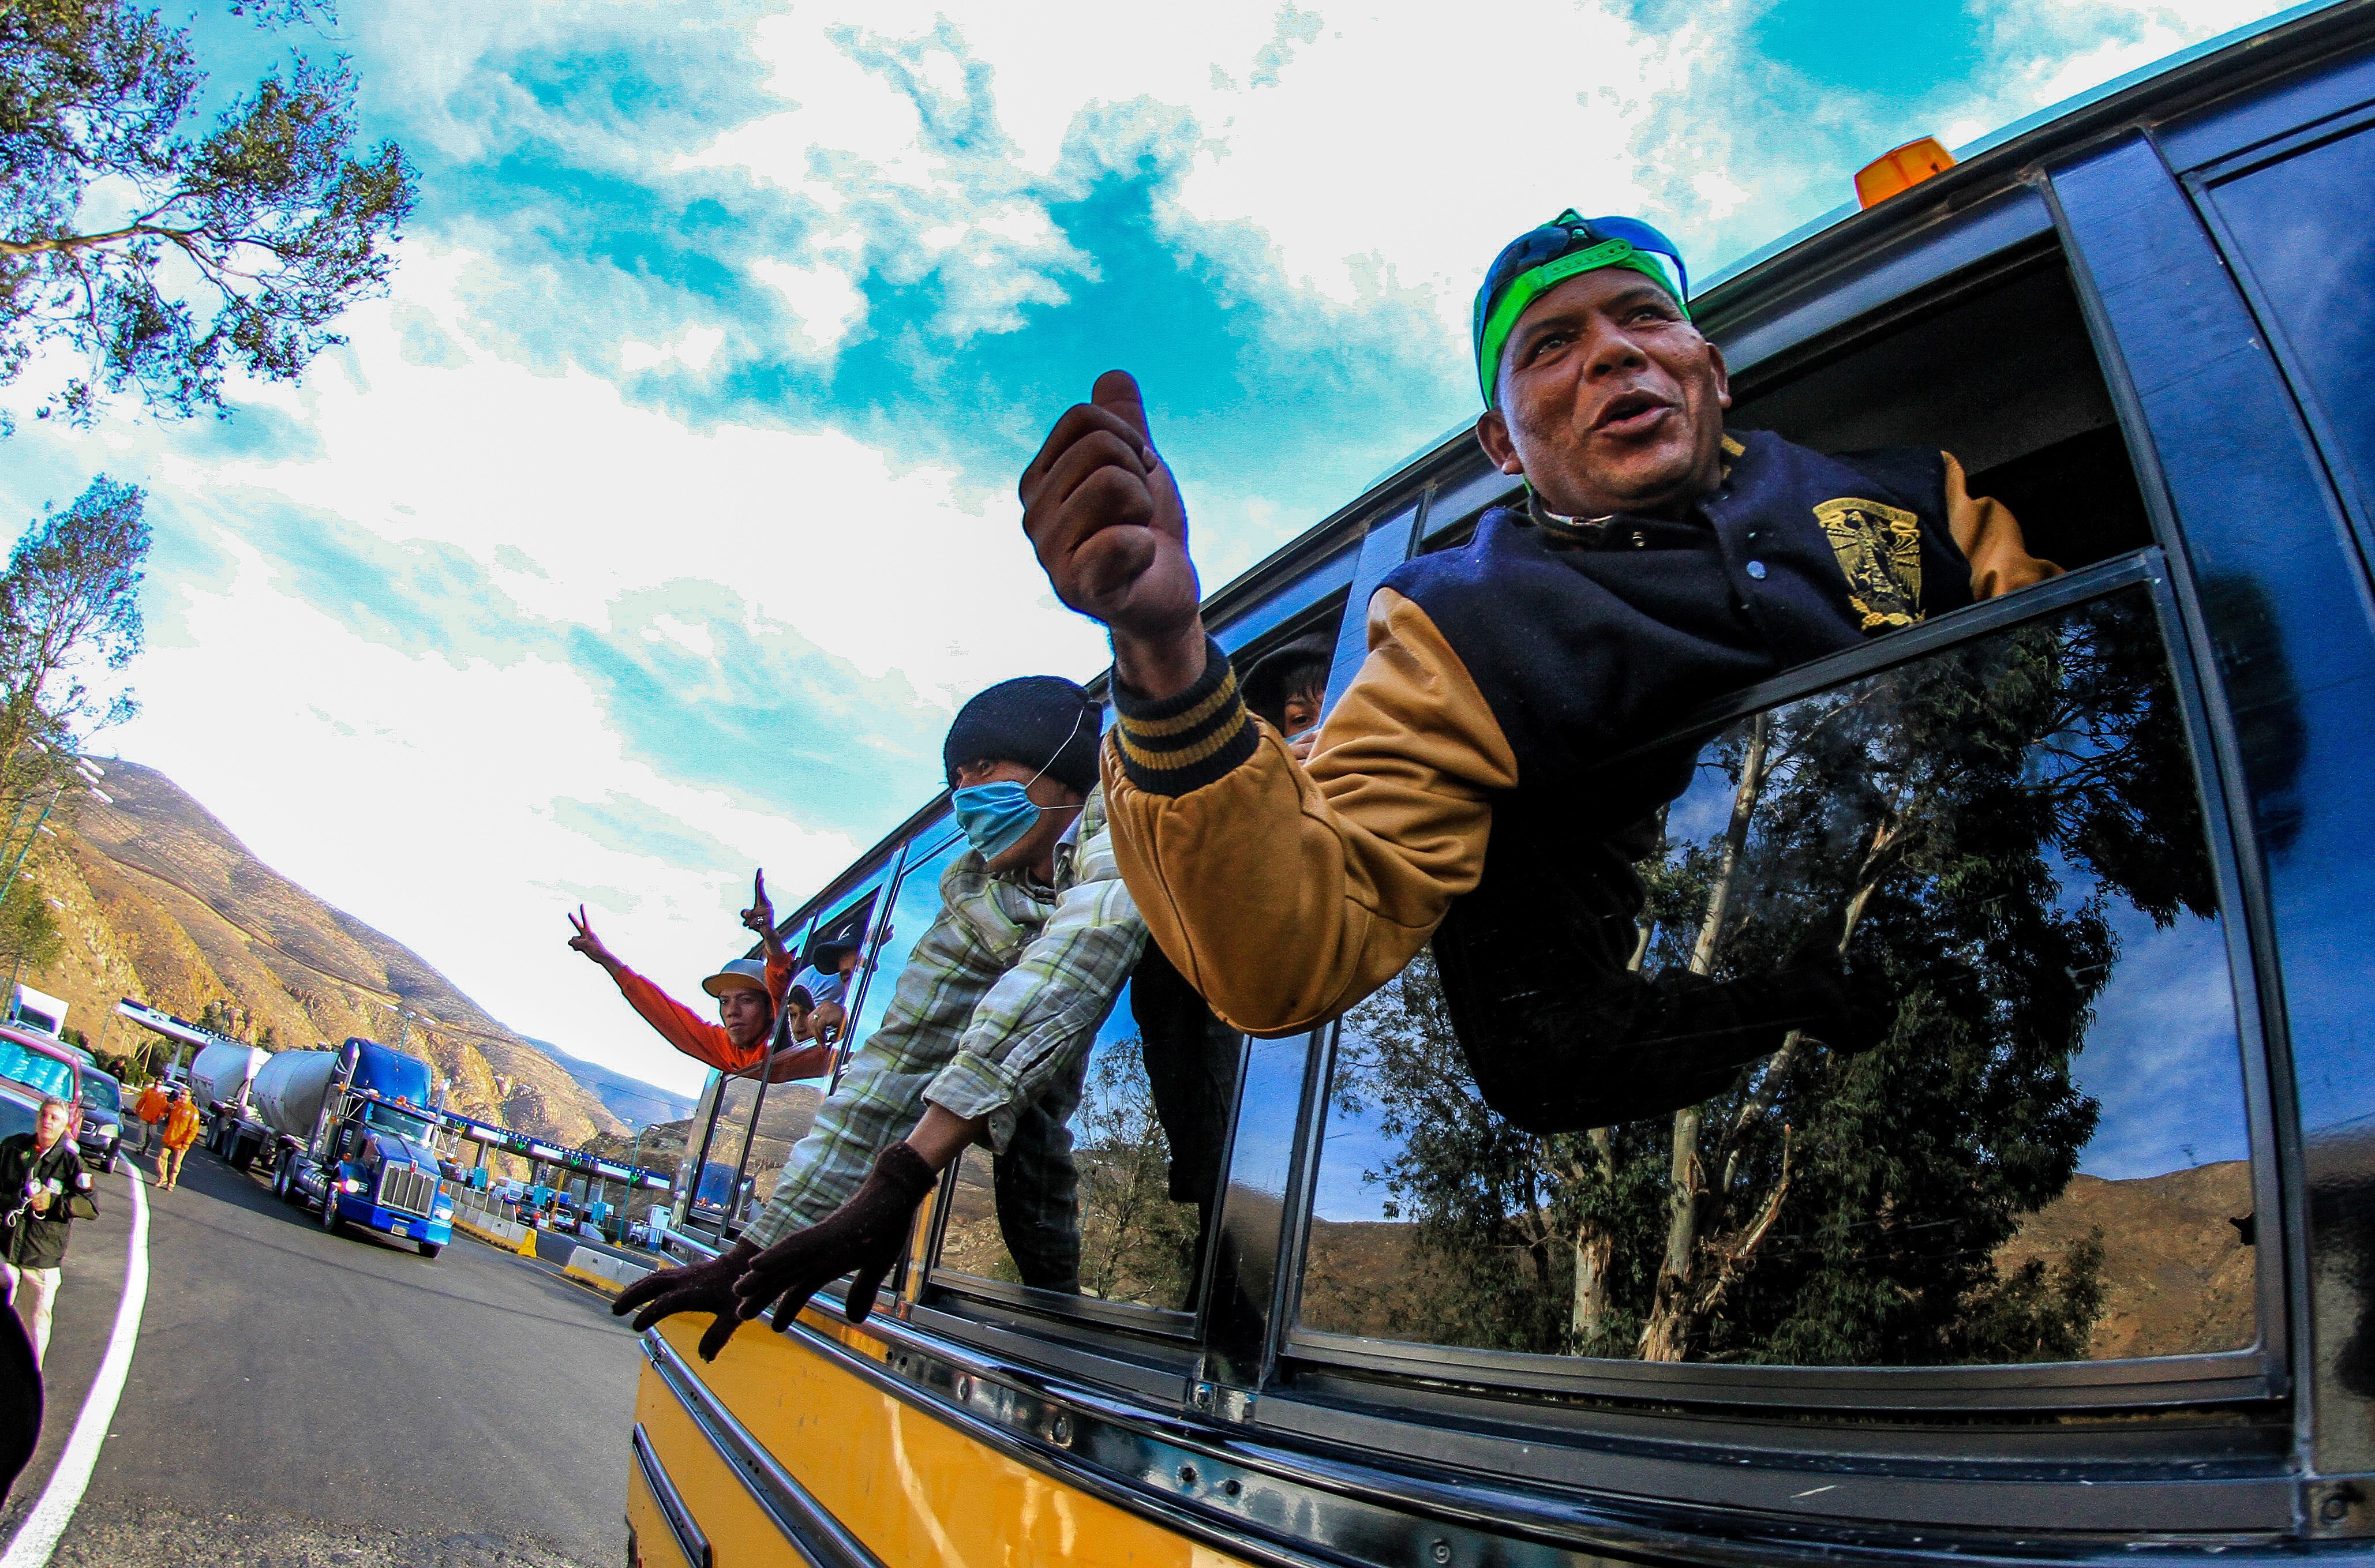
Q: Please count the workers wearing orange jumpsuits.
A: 2